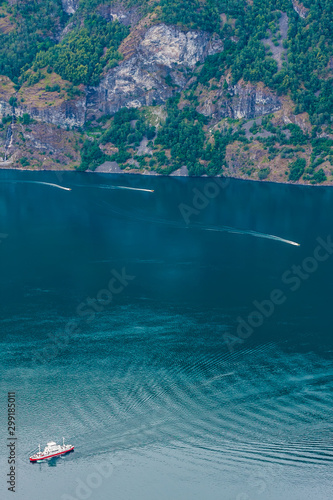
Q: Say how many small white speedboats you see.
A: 3